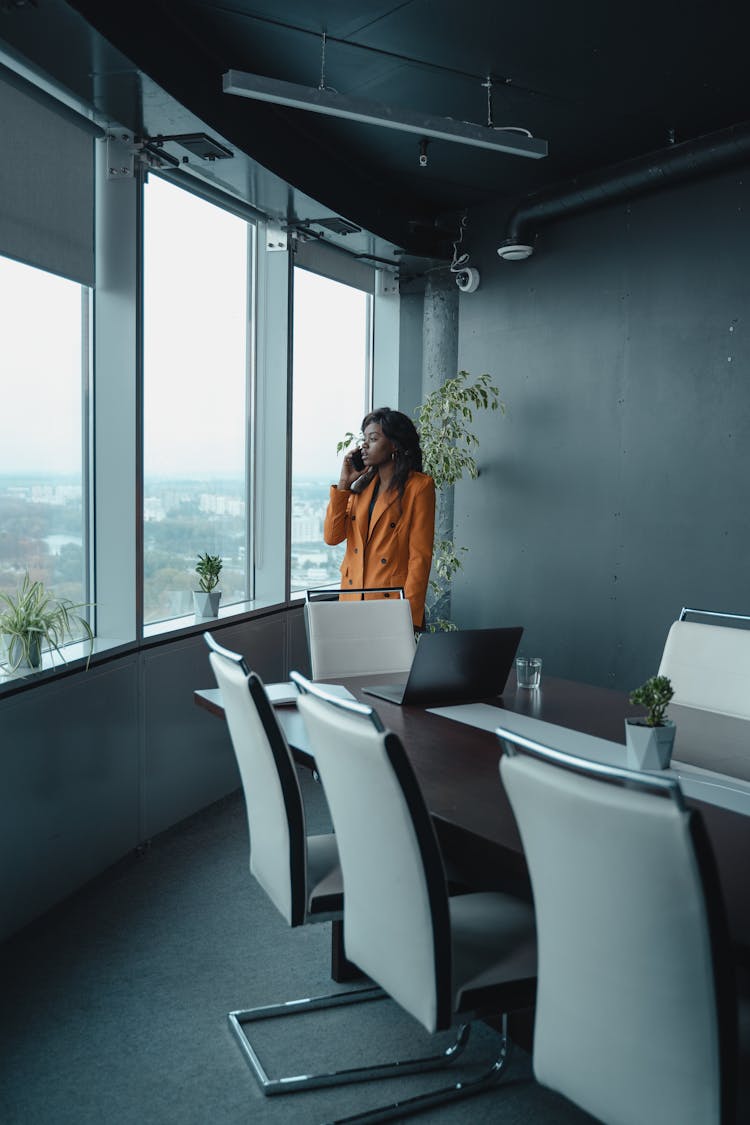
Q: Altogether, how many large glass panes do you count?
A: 3